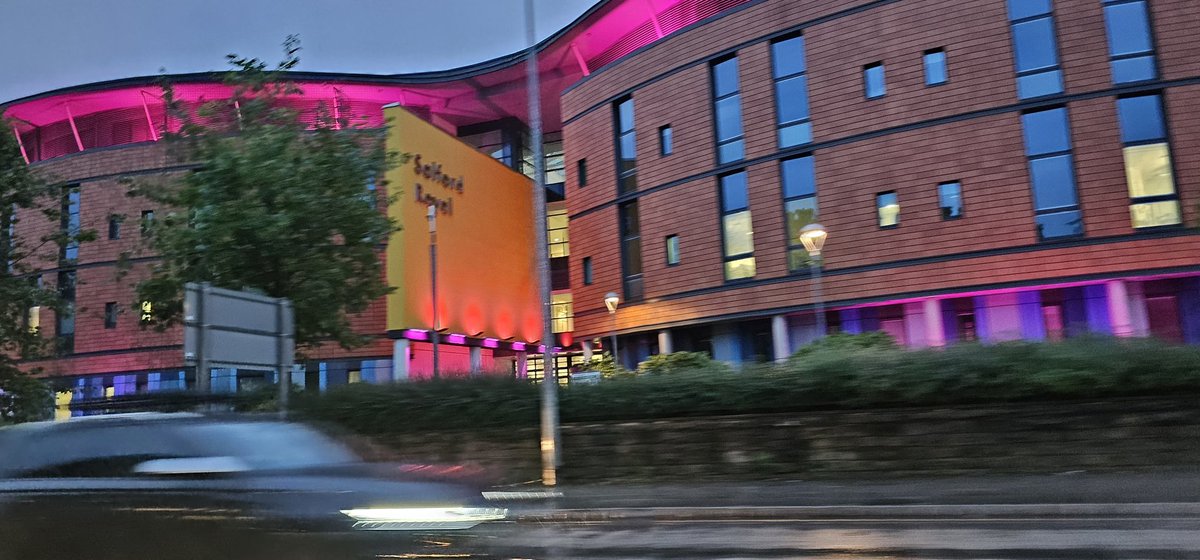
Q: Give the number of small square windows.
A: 12